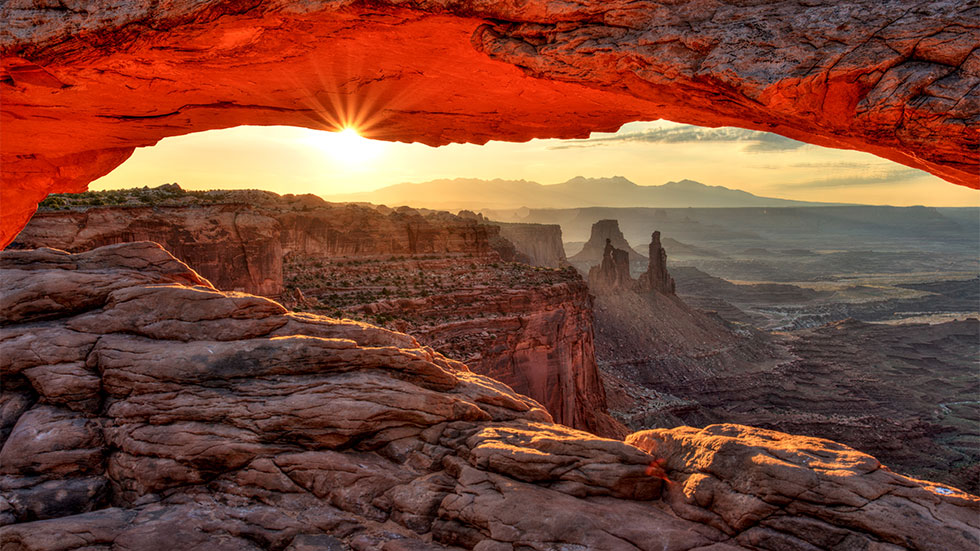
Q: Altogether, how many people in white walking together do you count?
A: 0